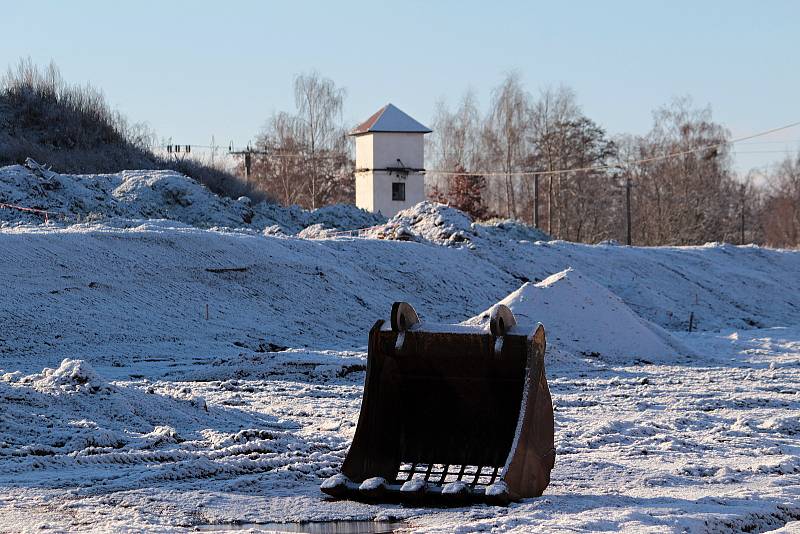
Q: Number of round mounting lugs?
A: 2